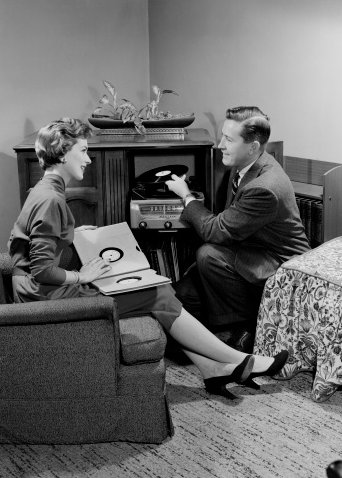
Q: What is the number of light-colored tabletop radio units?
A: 1